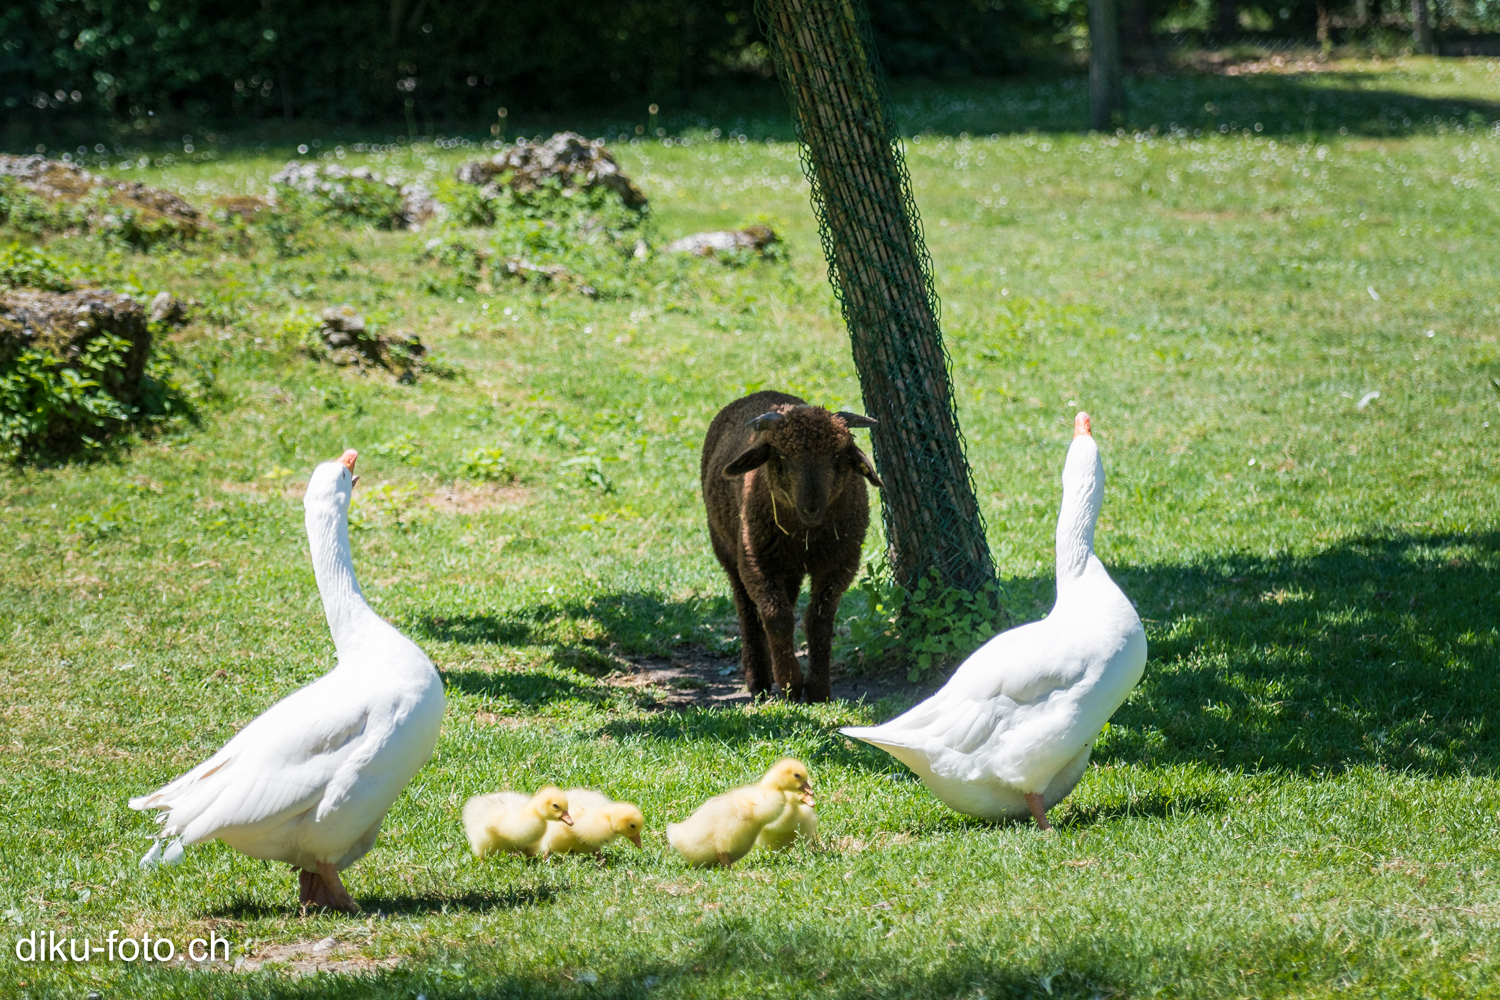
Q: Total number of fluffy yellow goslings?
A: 4